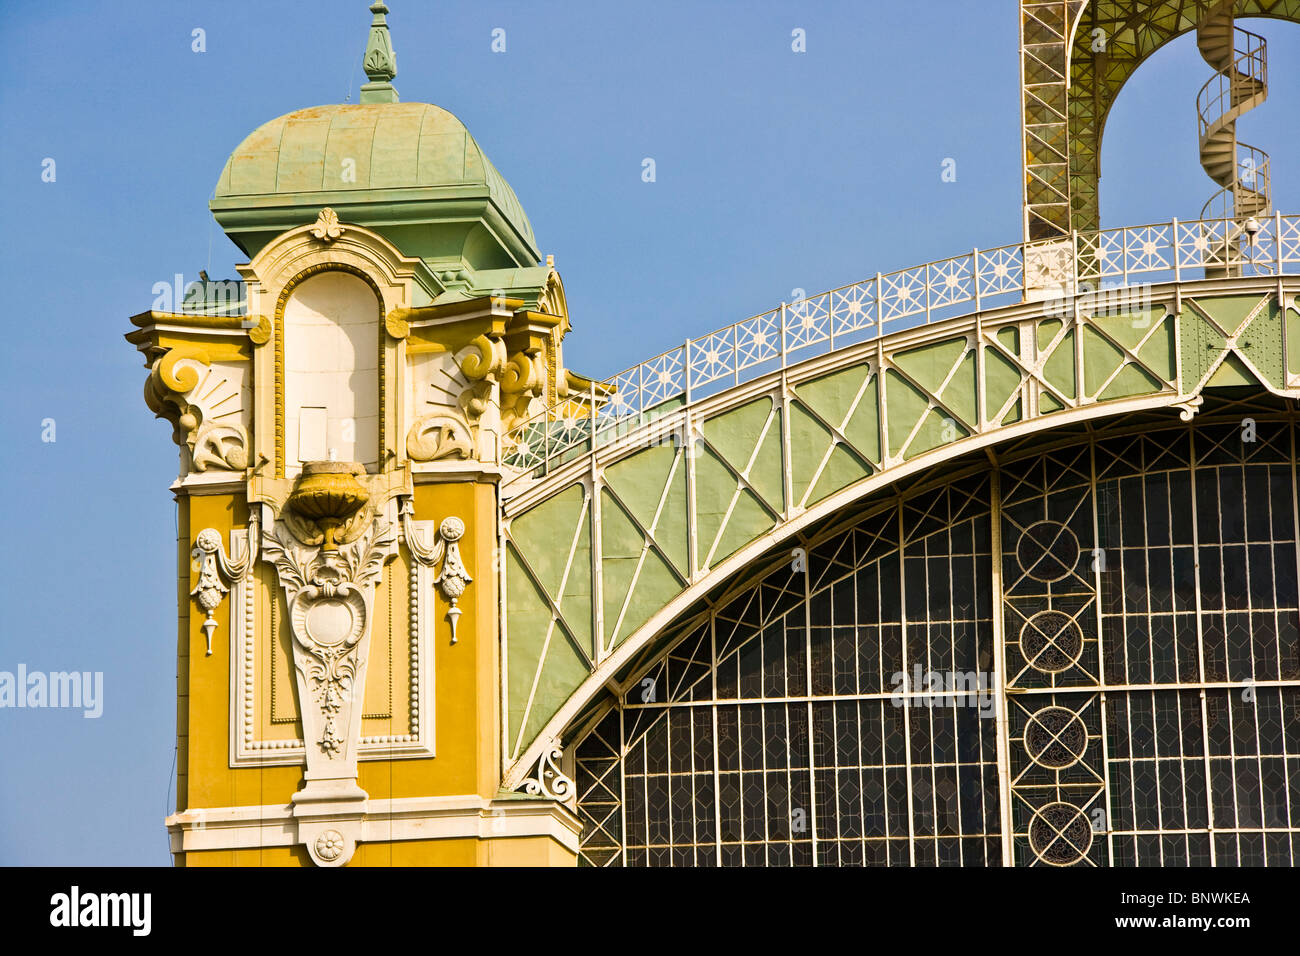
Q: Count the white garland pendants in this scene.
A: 2